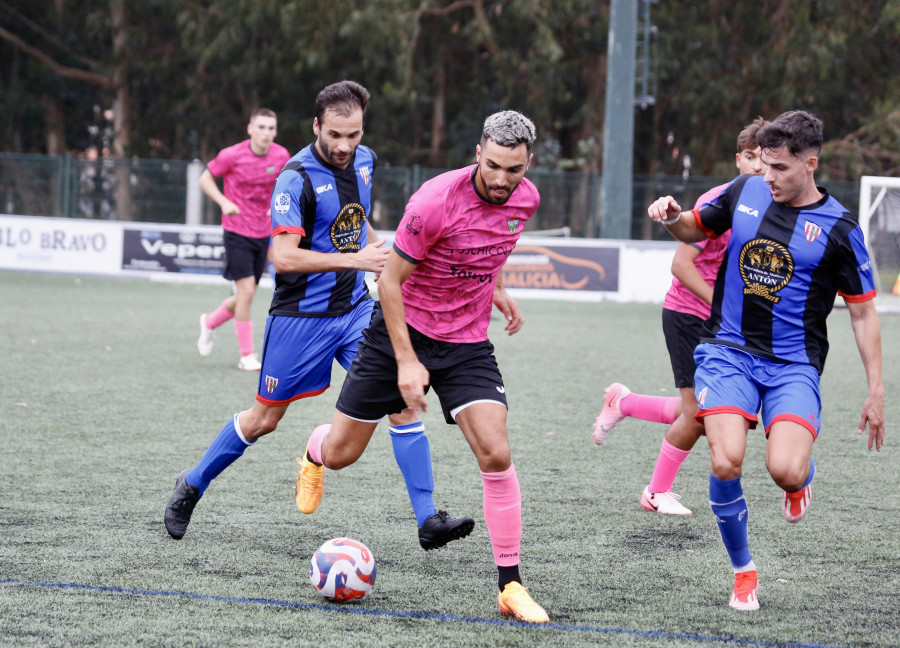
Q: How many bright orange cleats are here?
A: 2